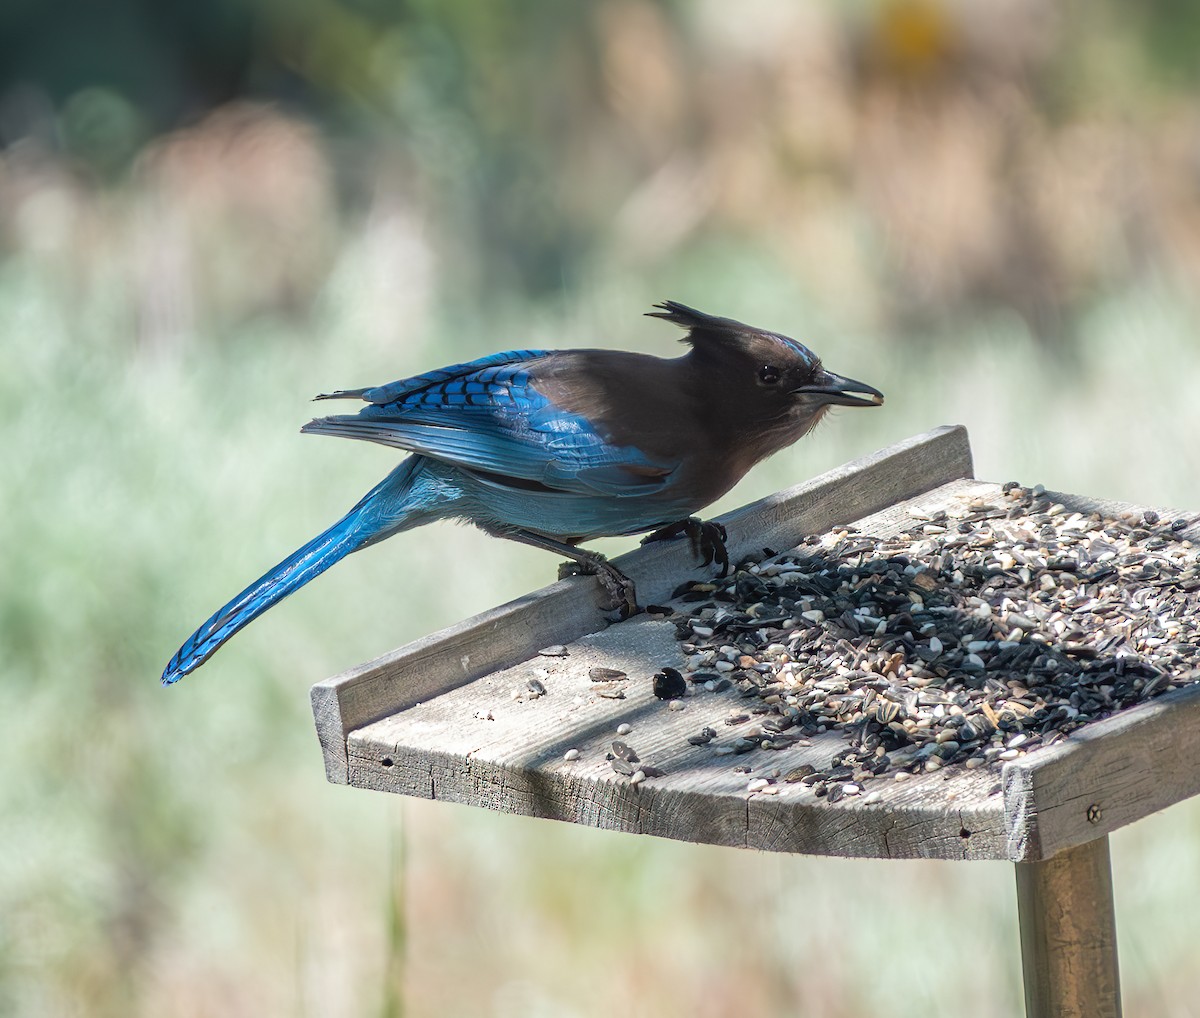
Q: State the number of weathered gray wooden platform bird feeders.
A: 1